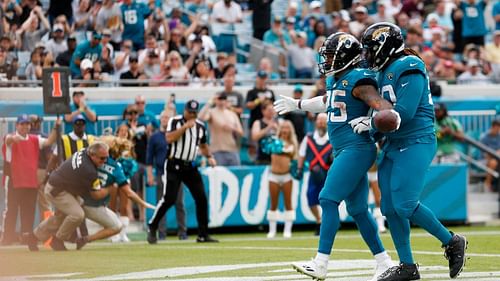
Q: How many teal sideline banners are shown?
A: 1